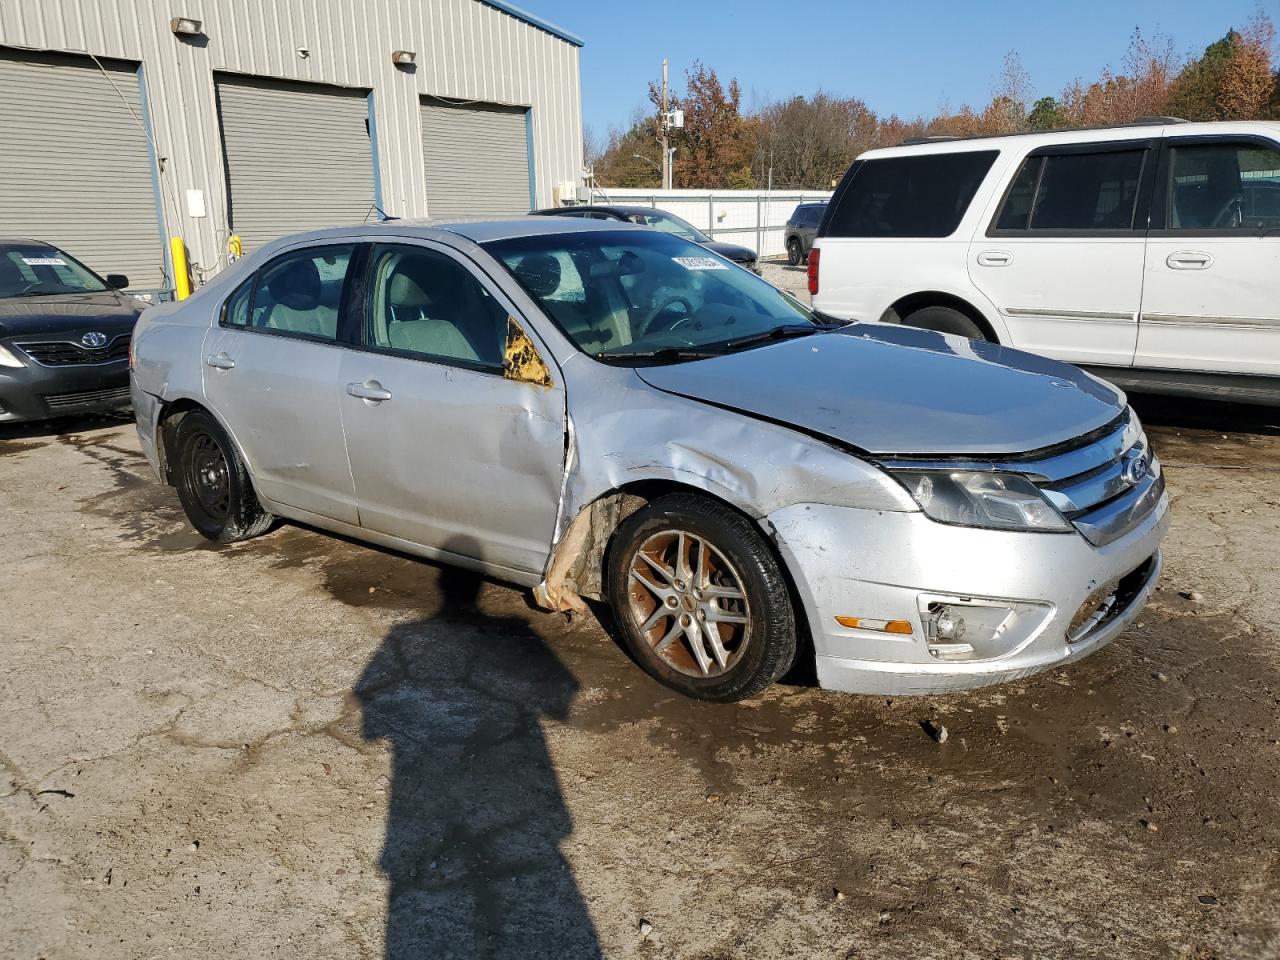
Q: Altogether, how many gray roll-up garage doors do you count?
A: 3